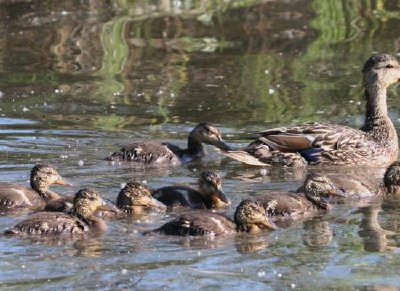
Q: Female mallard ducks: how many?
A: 1